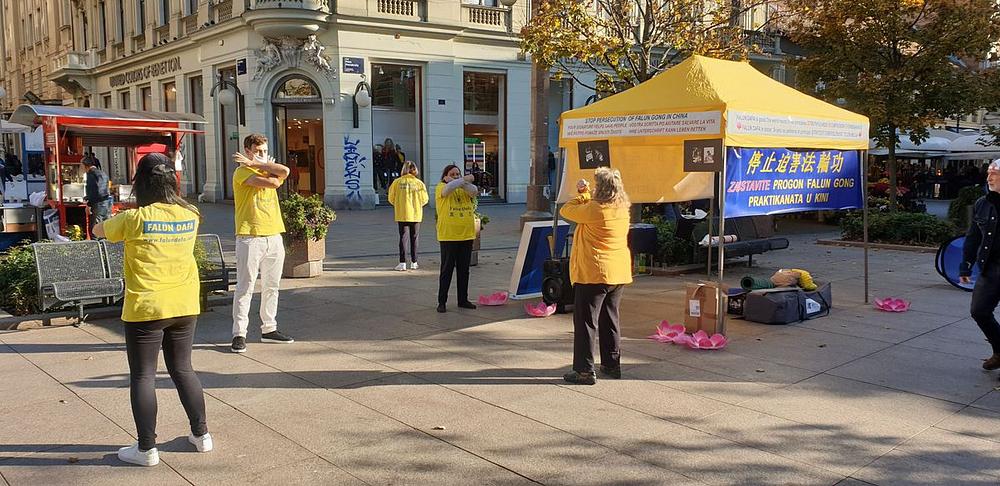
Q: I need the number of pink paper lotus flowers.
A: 5